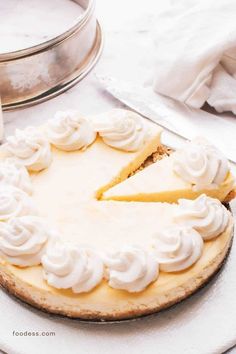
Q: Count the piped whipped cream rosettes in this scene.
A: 11